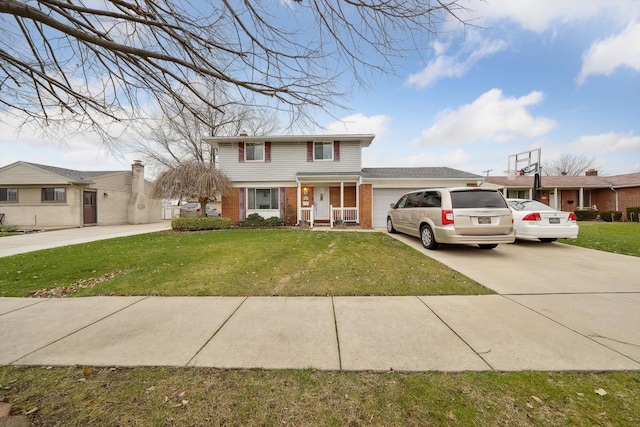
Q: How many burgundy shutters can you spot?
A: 6